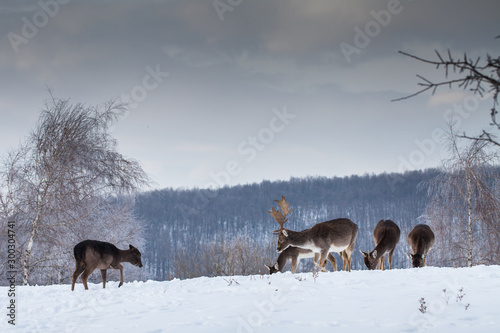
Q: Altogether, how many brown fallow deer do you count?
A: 5